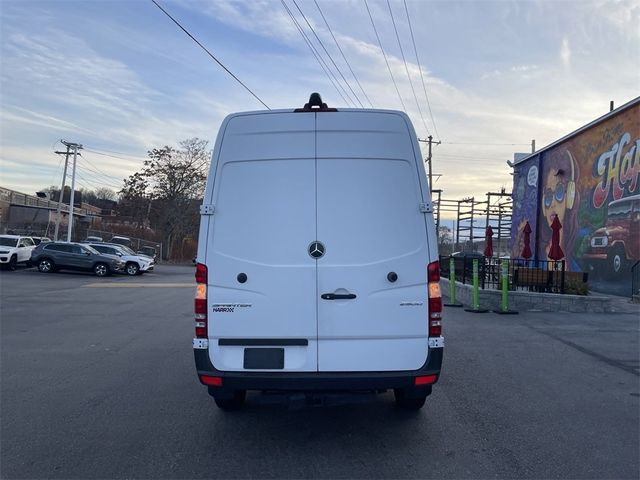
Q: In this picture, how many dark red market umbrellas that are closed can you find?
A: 3